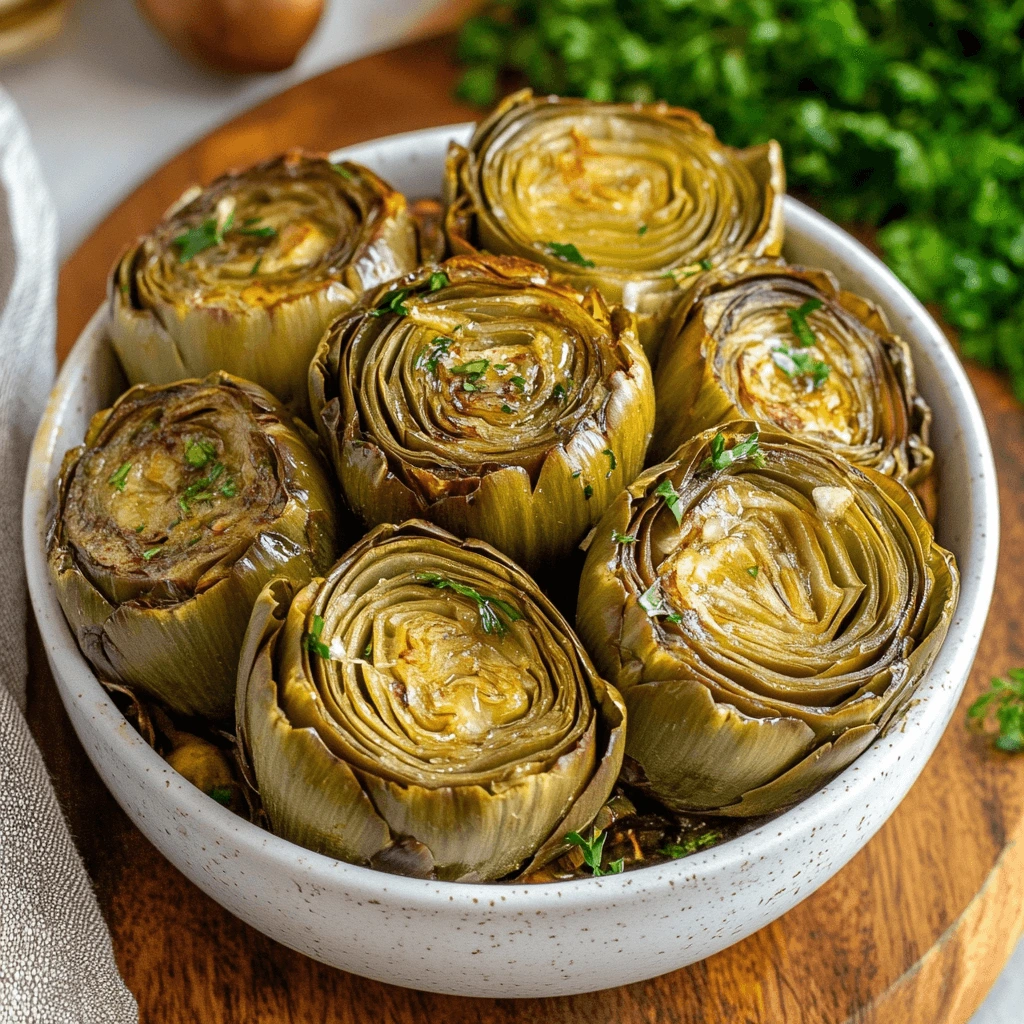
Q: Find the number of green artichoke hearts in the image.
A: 7